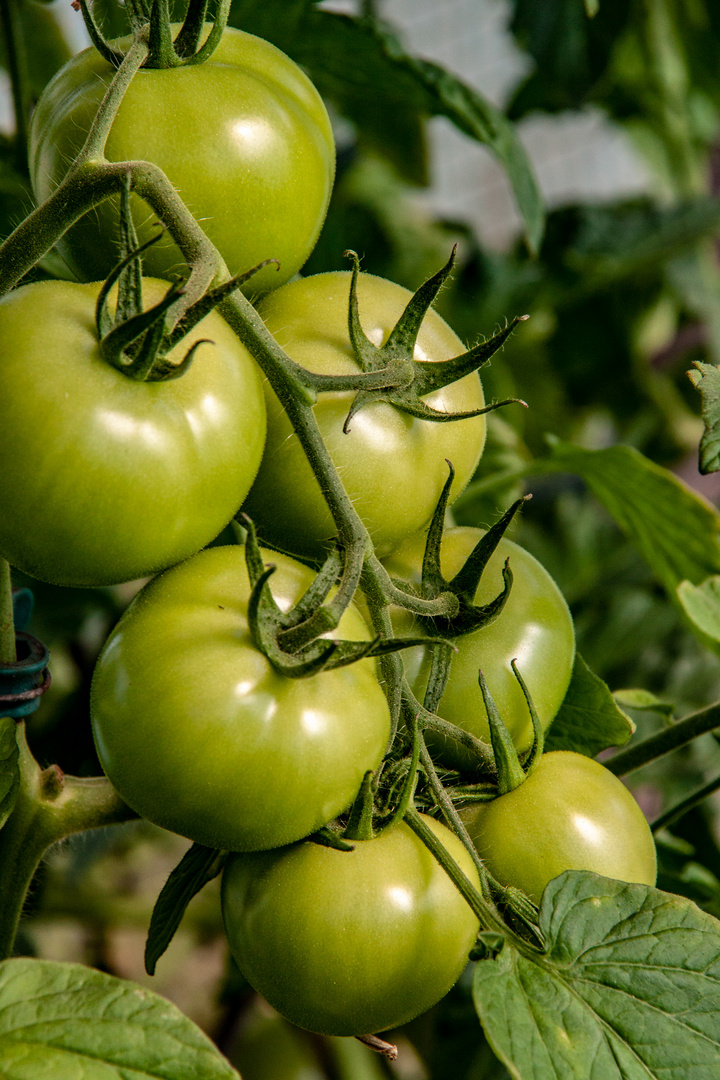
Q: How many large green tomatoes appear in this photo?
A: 7